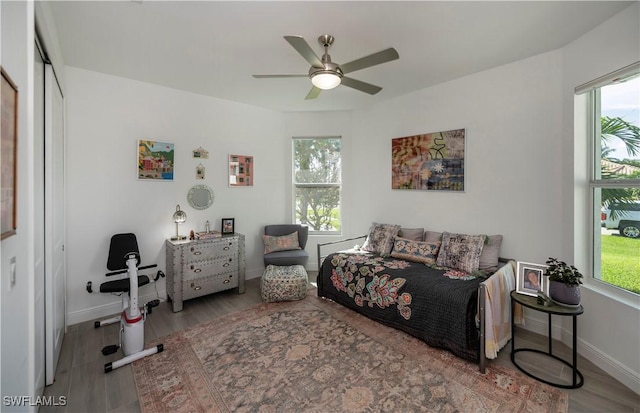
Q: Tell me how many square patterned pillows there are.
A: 2